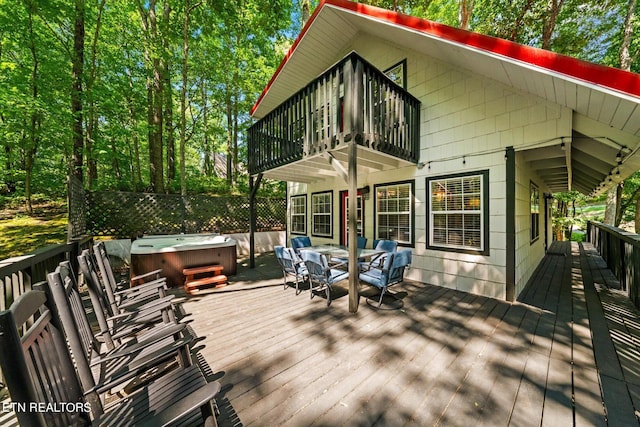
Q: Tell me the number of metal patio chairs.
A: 6